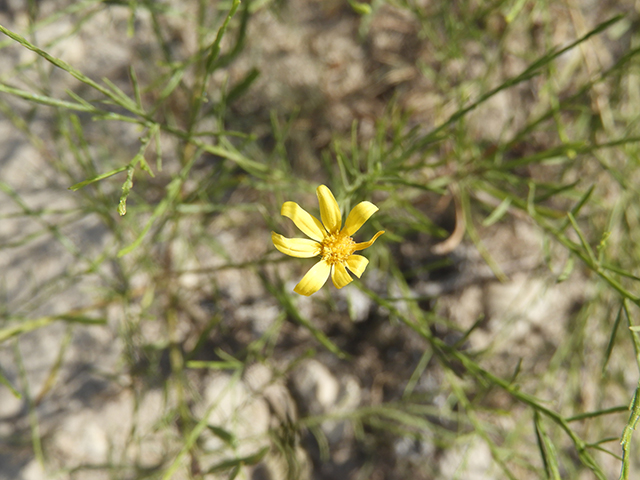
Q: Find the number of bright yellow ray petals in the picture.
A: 8